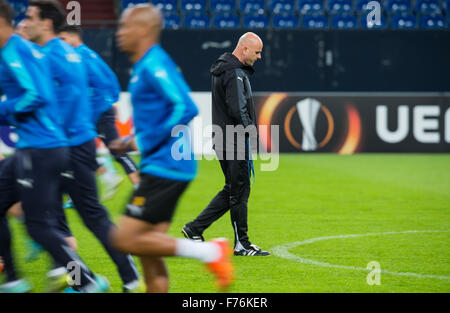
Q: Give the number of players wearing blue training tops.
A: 4